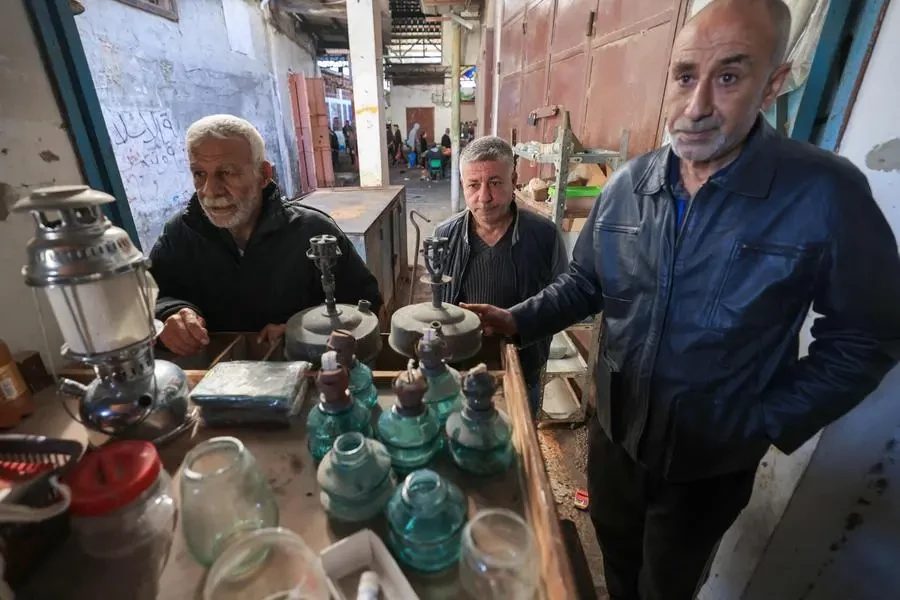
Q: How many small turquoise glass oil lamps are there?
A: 7